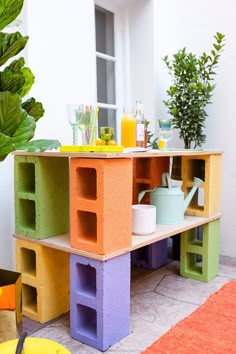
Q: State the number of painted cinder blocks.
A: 8